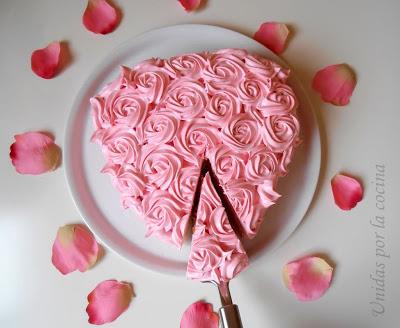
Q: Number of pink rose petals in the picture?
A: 11